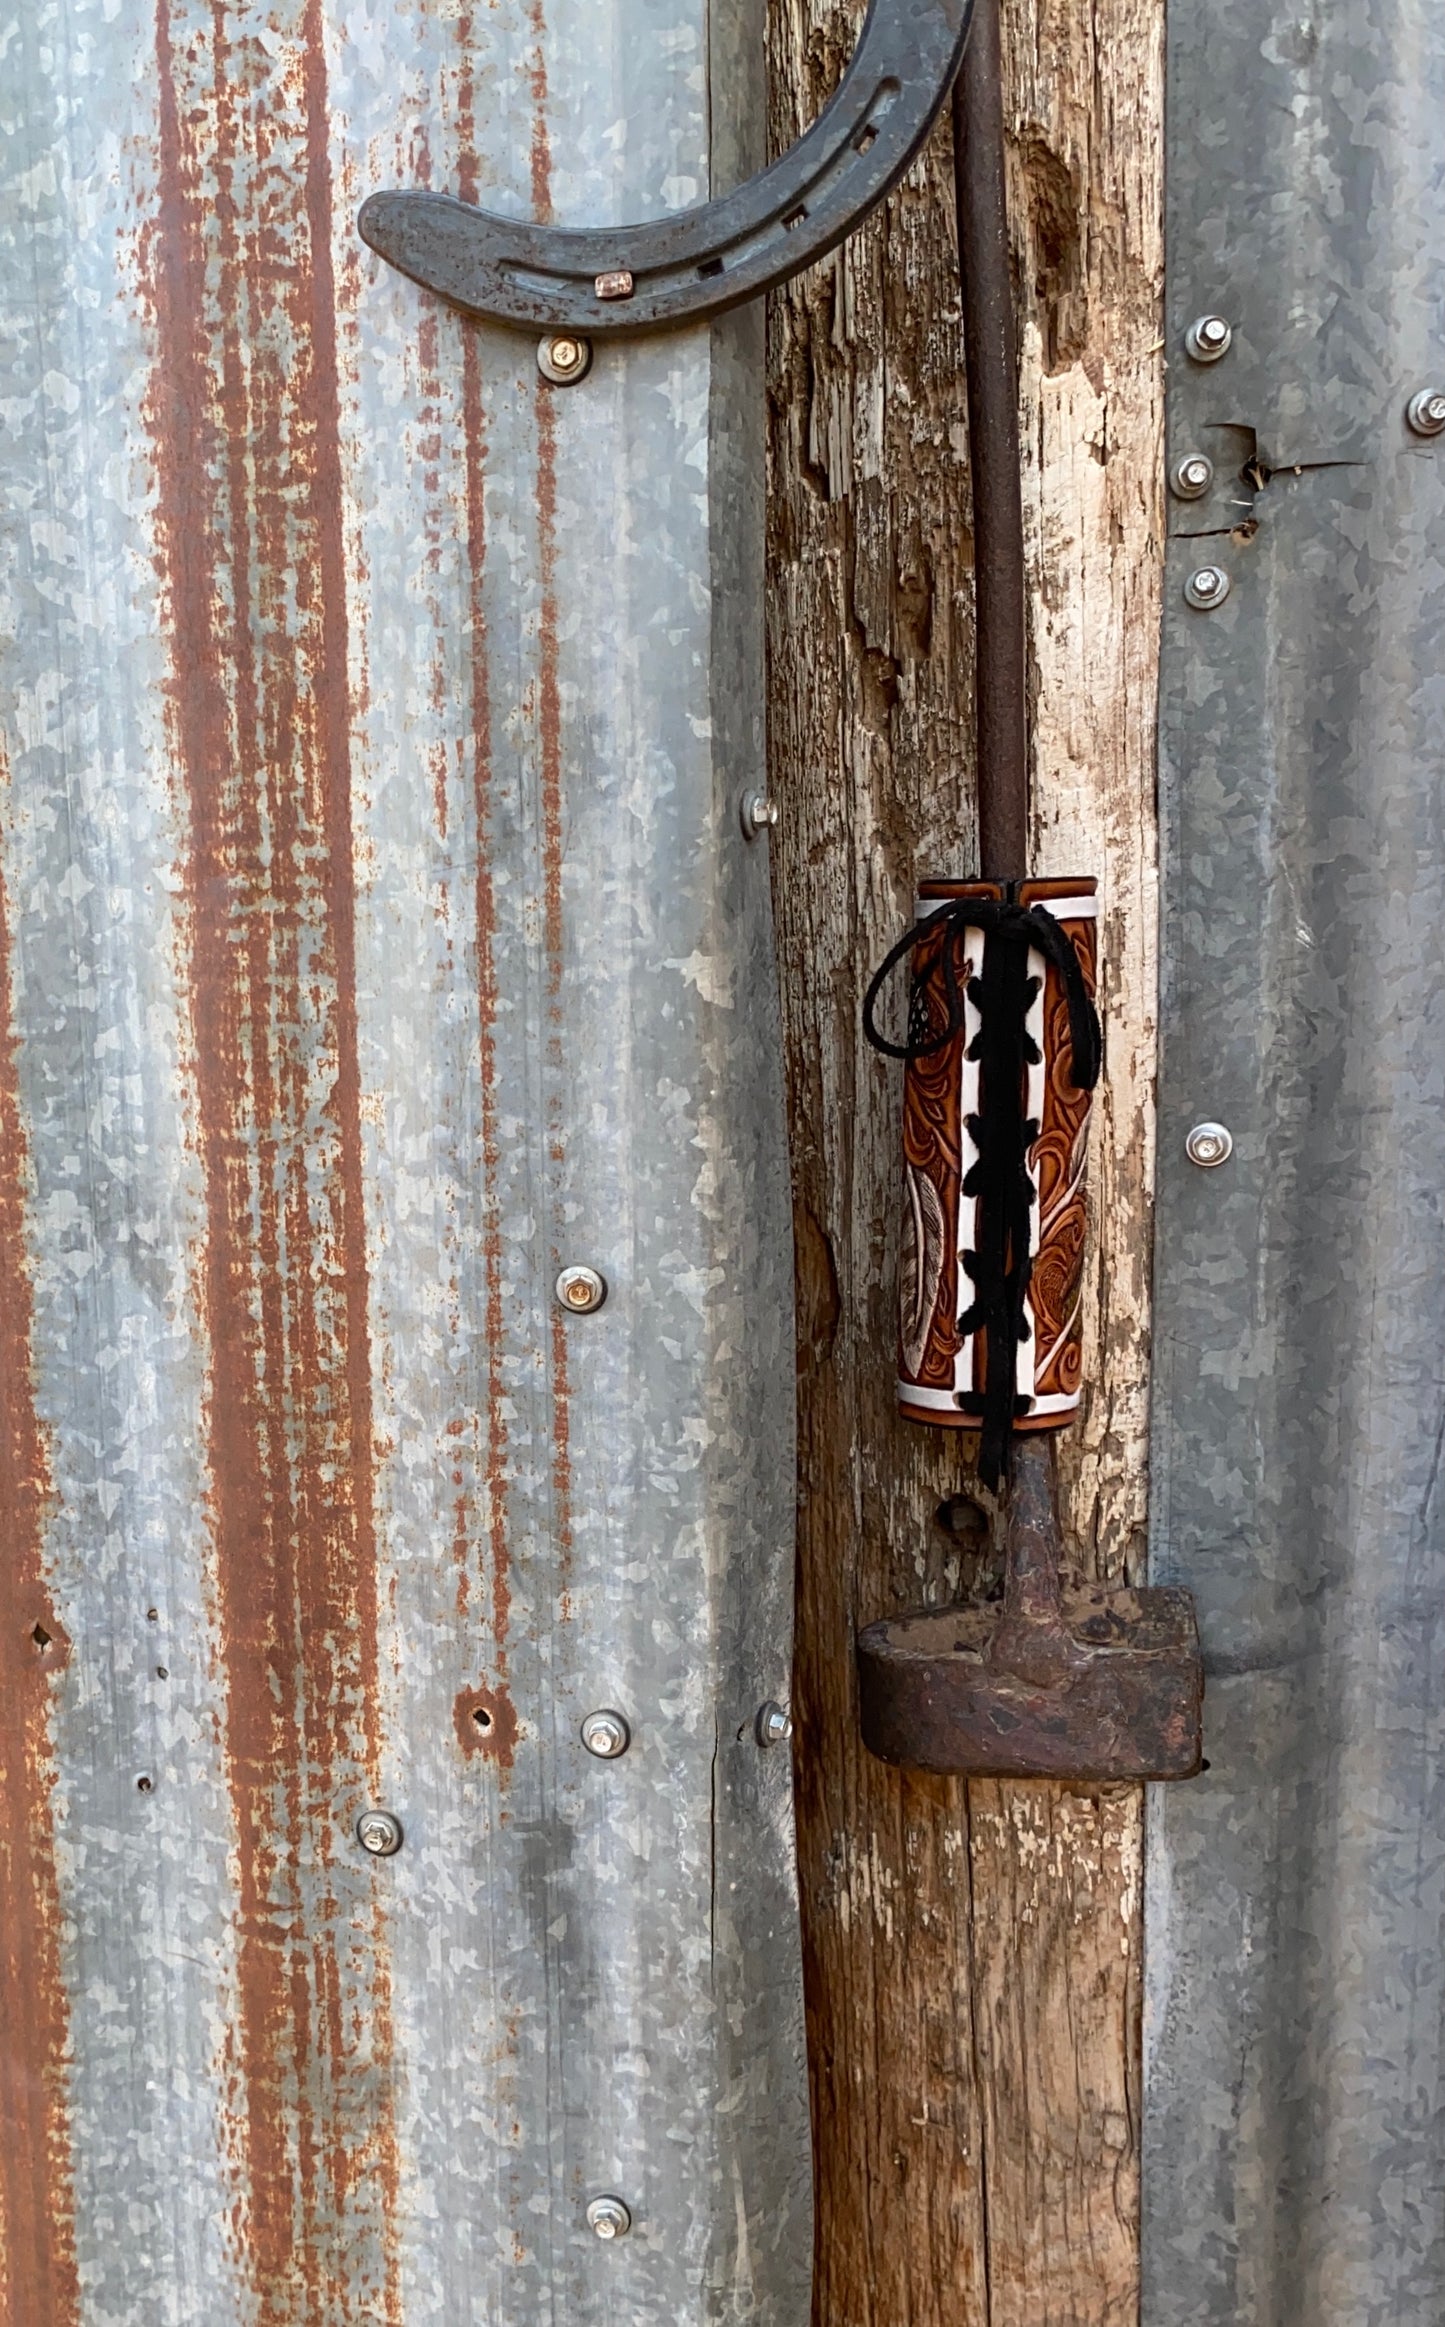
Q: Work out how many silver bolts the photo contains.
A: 12